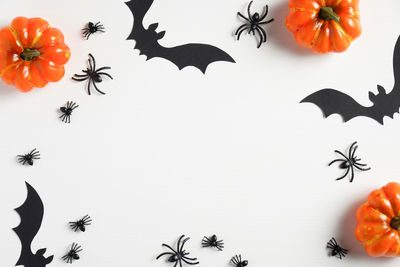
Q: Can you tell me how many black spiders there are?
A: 12